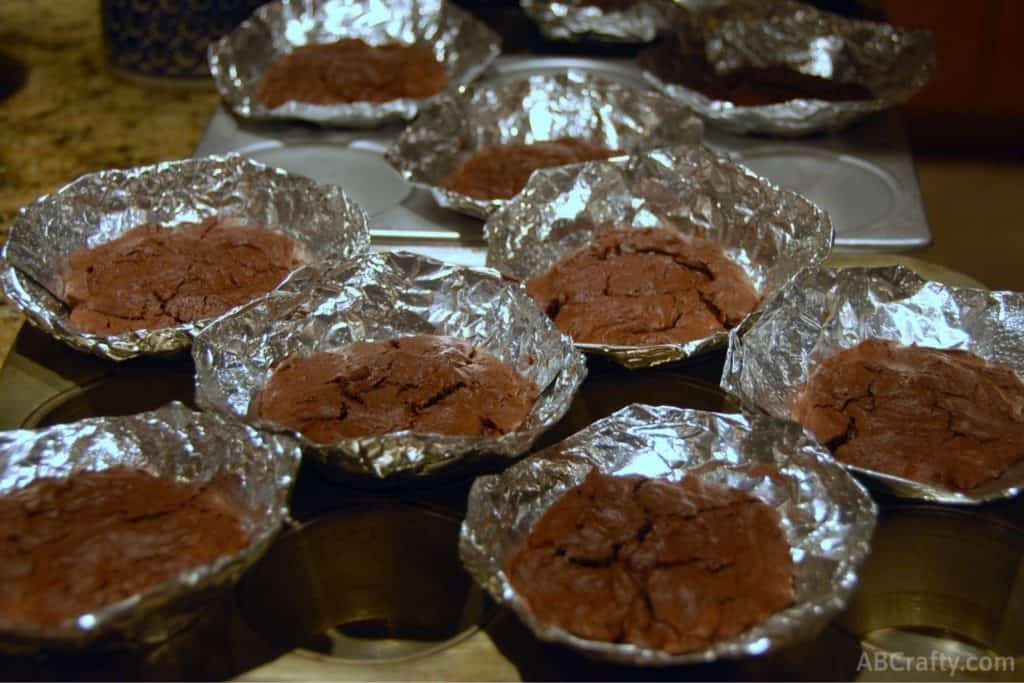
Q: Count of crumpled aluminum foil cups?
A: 10